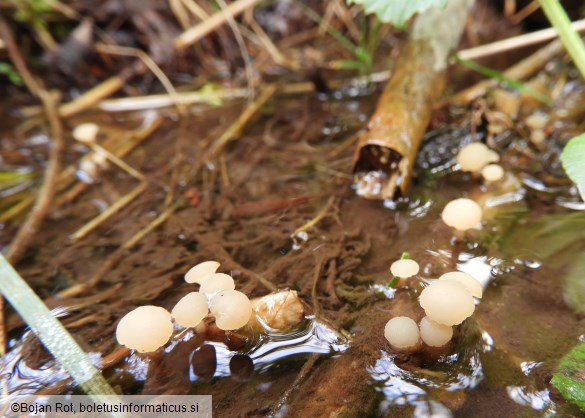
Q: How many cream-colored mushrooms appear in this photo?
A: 14